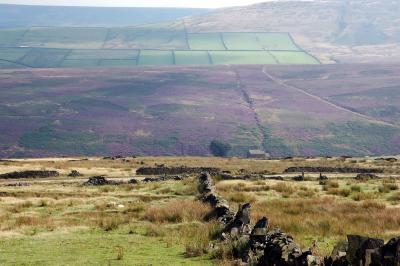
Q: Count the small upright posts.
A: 2